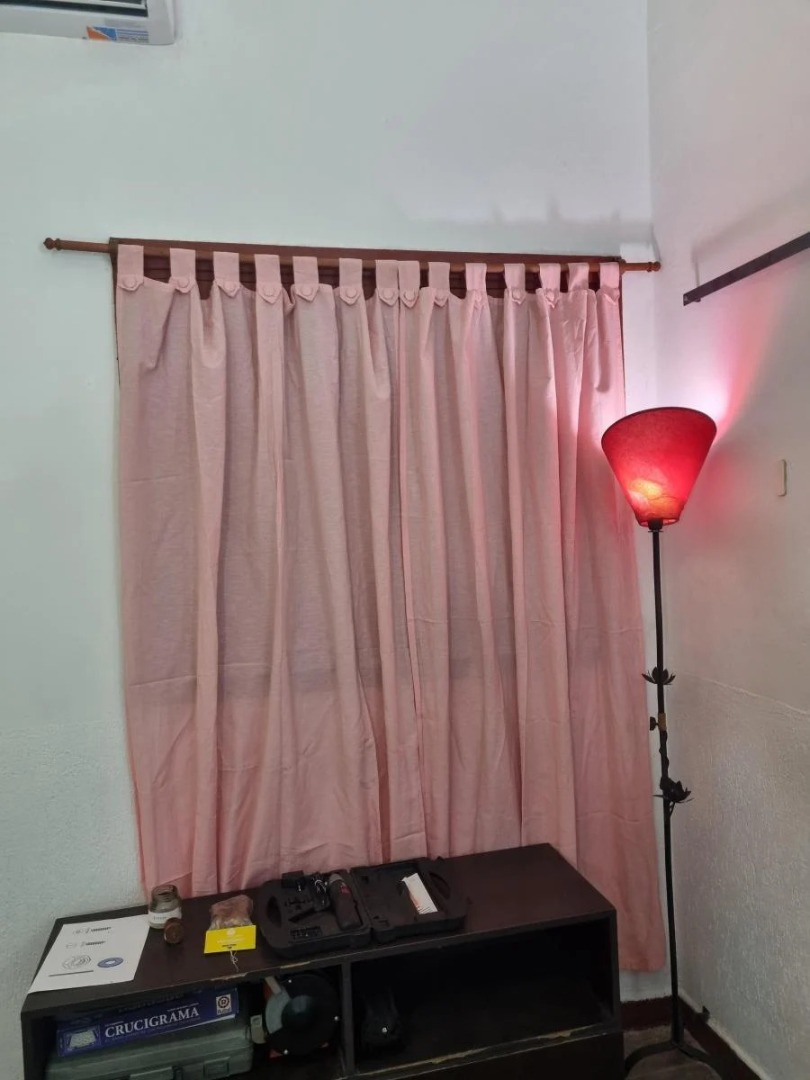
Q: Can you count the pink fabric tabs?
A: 14